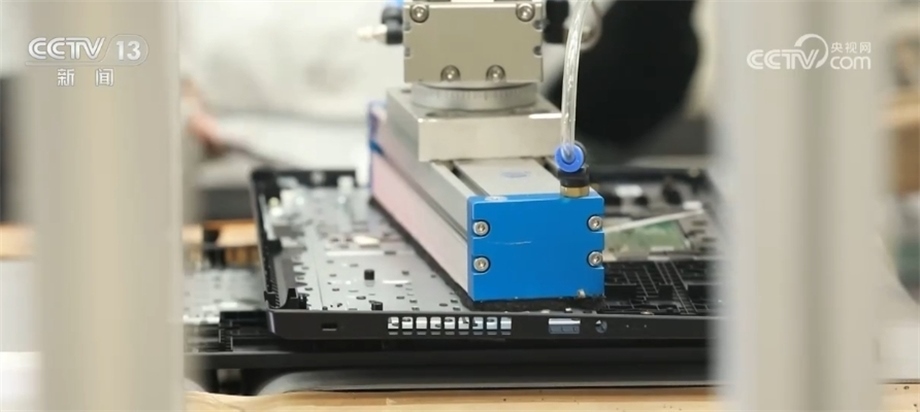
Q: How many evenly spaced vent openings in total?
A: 9